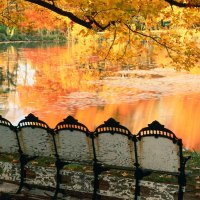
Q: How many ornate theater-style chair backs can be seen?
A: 5